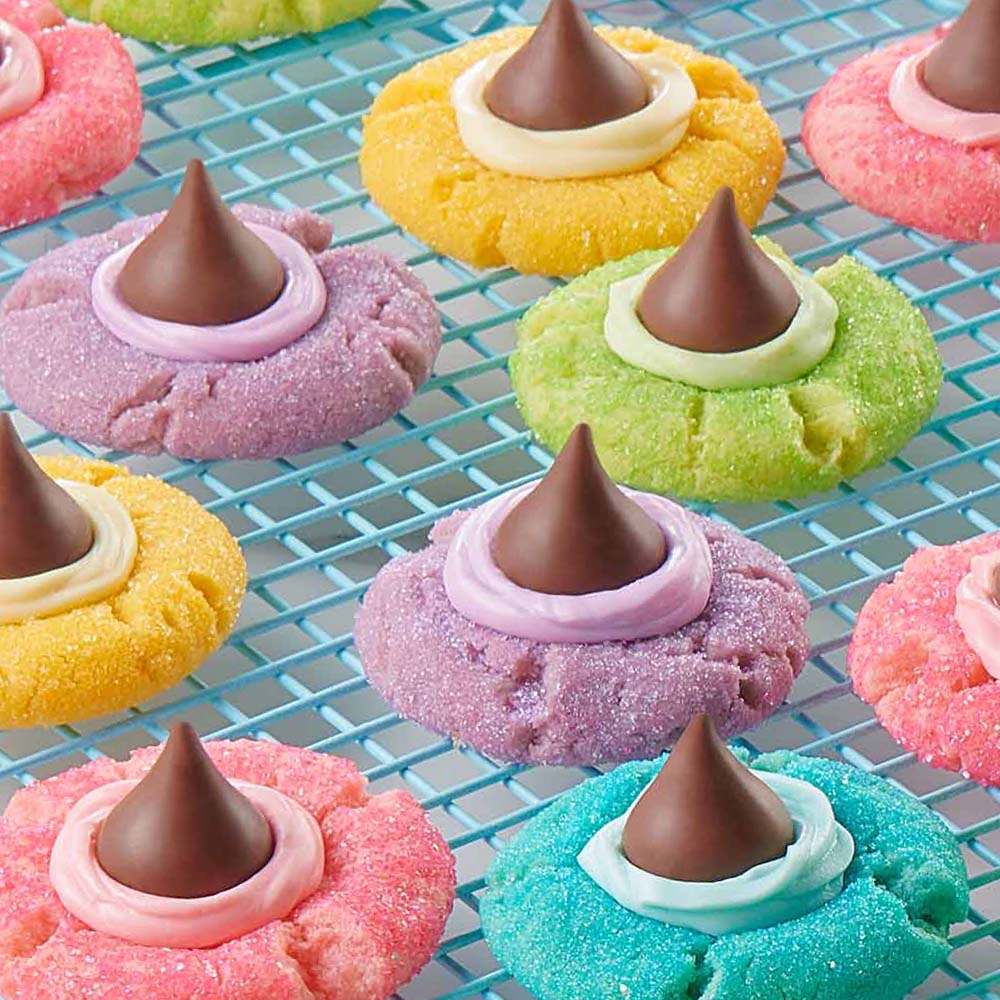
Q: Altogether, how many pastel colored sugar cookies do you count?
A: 11